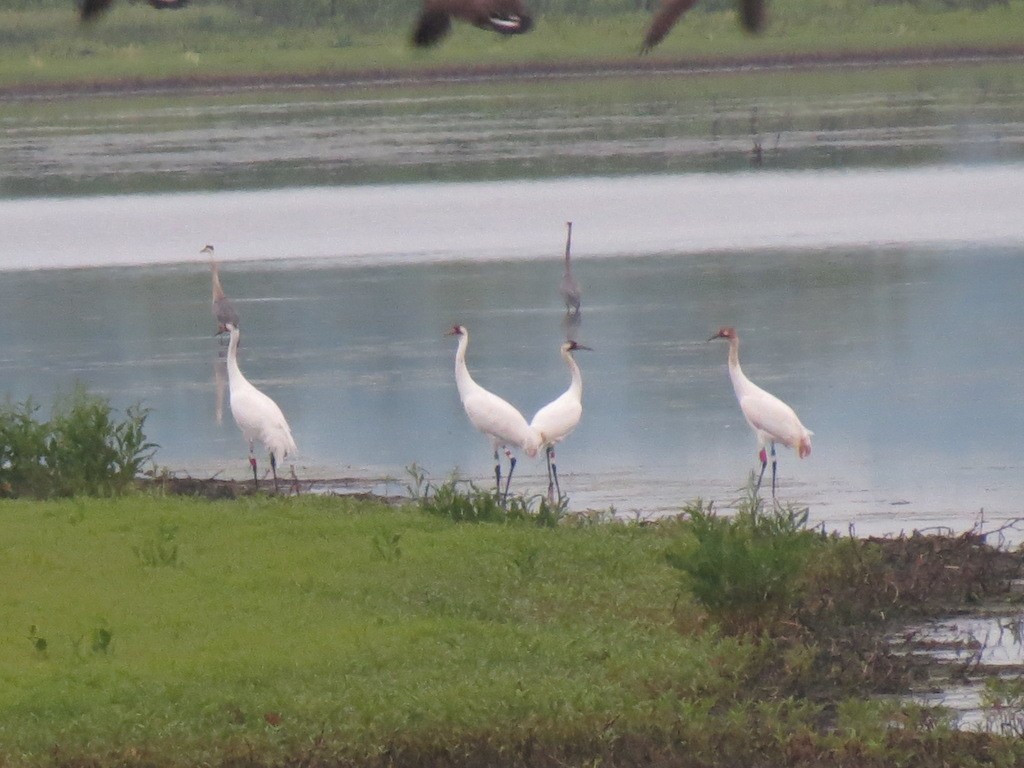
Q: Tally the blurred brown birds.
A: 3